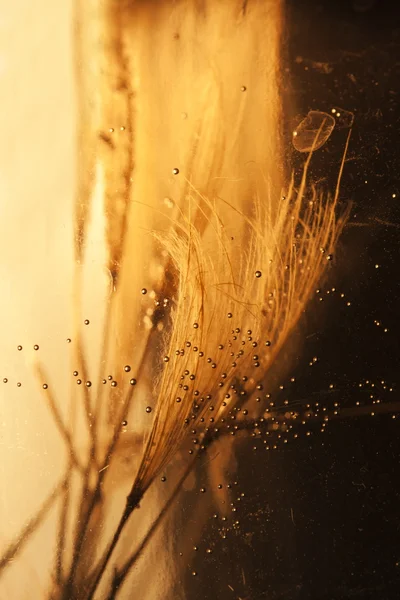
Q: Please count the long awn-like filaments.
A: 2